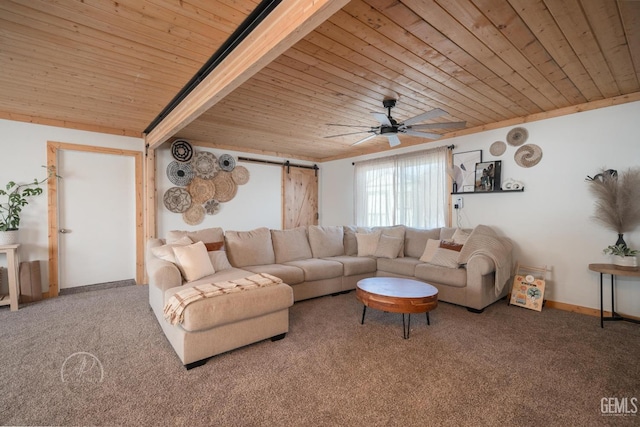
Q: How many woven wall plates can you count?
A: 13